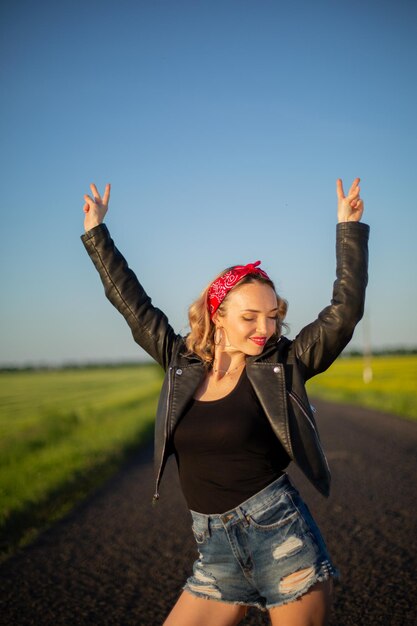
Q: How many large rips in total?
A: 4